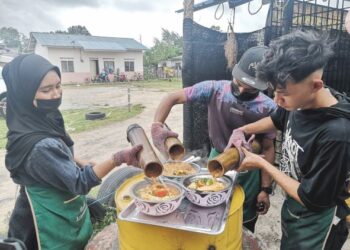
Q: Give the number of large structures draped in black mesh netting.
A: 1